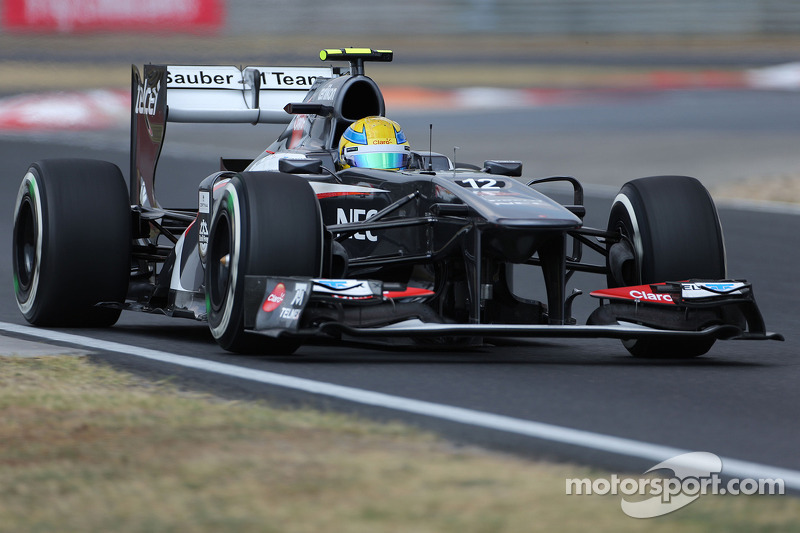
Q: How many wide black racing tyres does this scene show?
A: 3